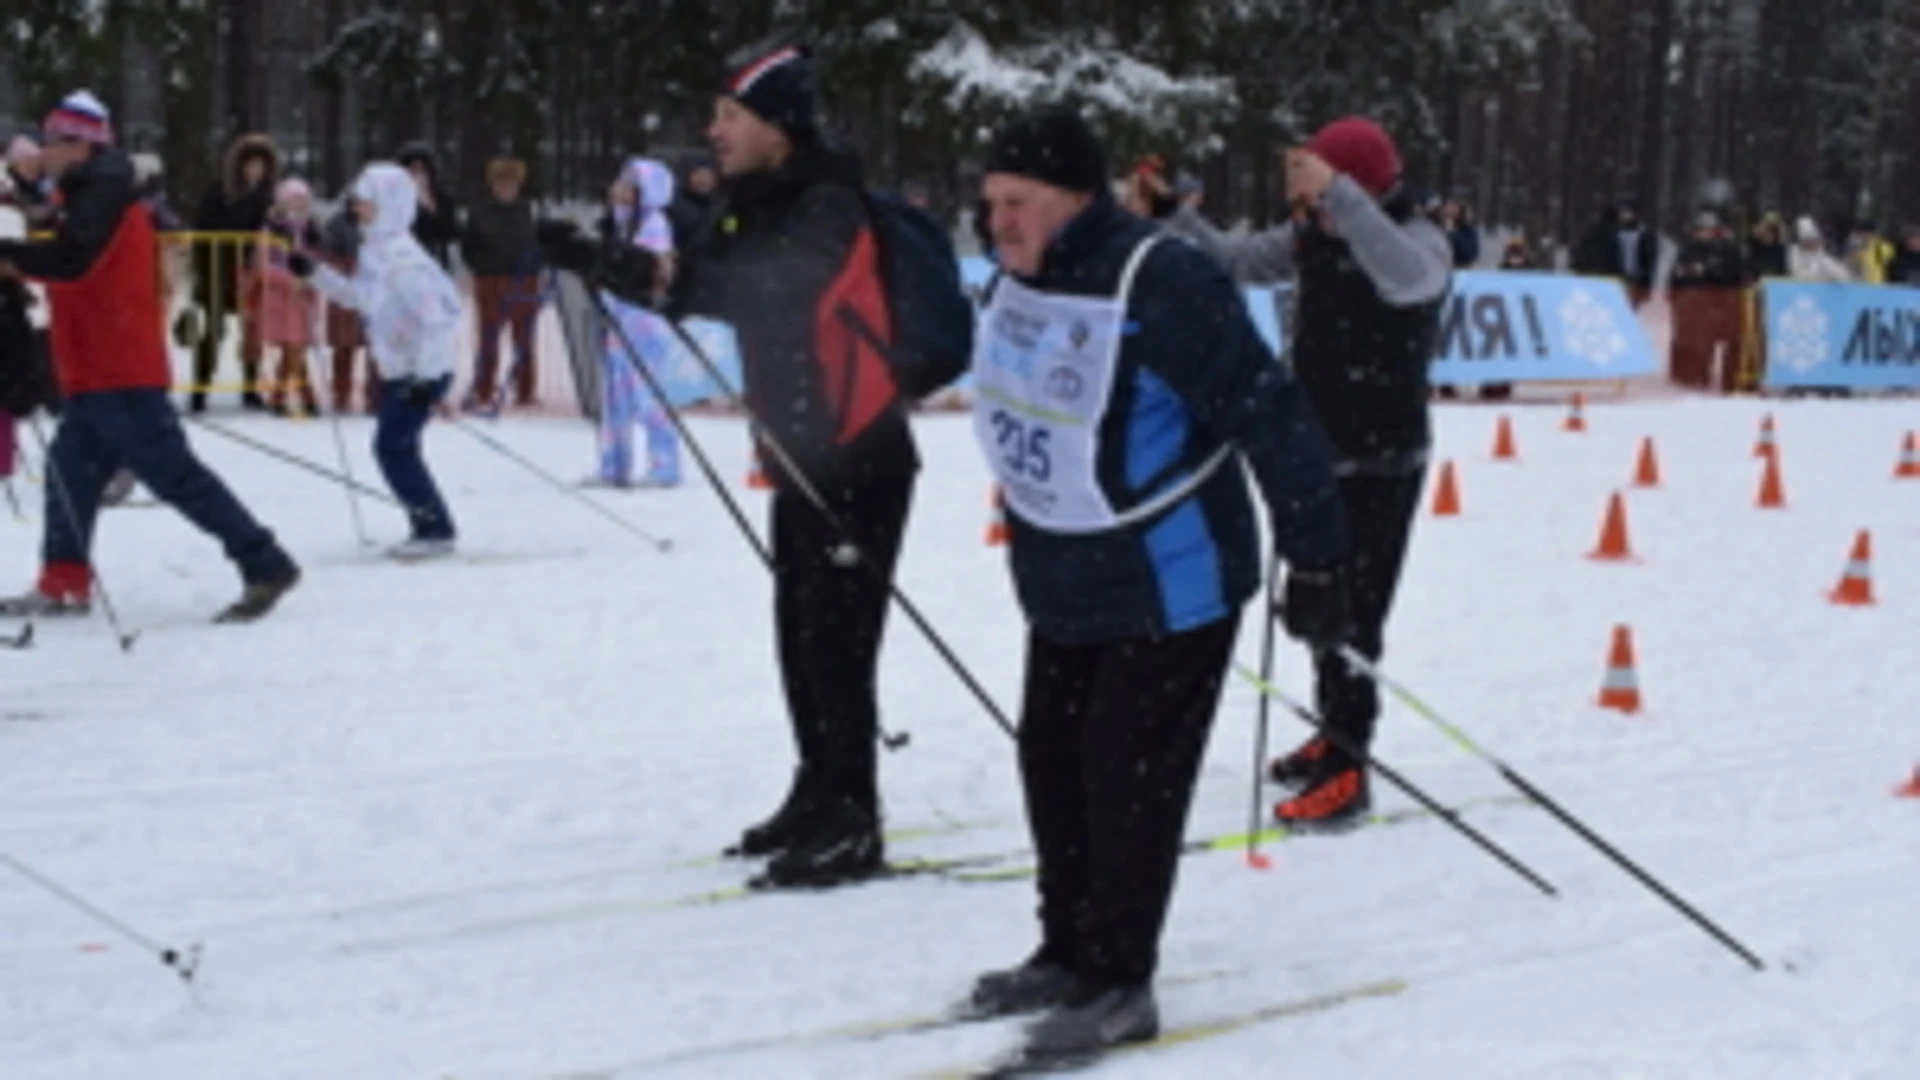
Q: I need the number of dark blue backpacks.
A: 1